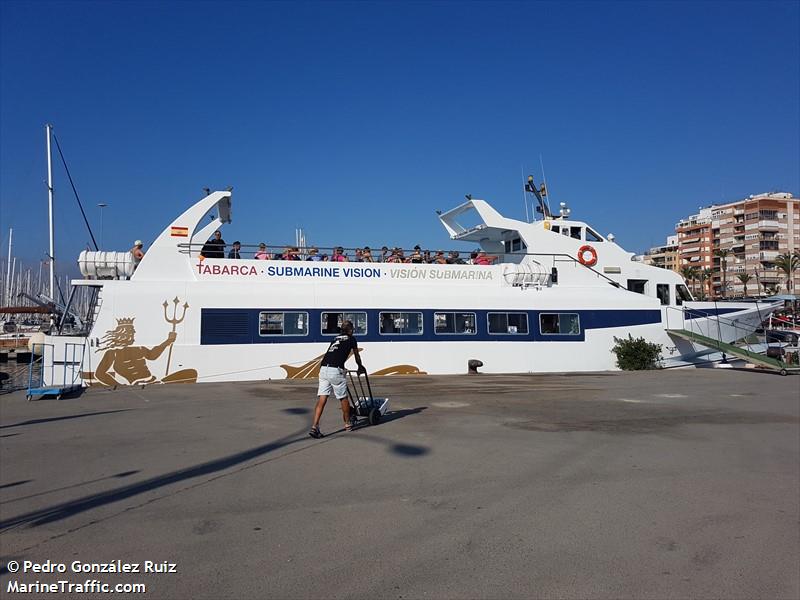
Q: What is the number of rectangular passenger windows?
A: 6